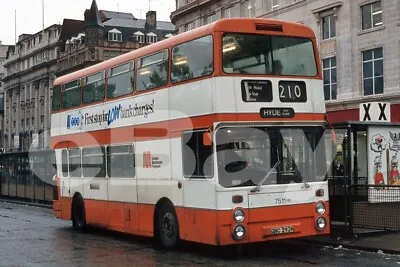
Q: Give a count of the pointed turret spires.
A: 1